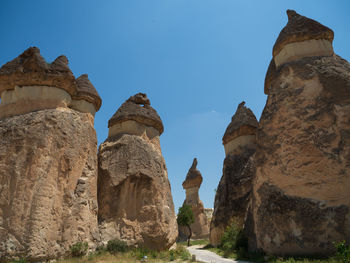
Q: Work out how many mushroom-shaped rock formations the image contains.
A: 5